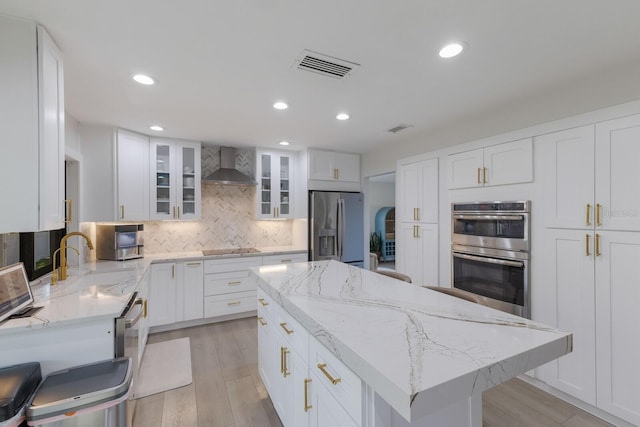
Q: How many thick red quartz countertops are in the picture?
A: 0